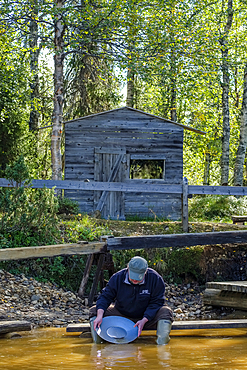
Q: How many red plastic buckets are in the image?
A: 0